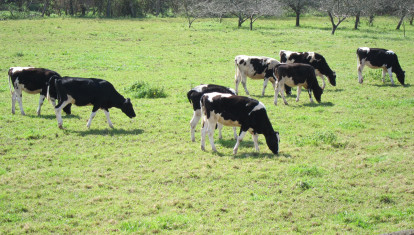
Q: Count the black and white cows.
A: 8